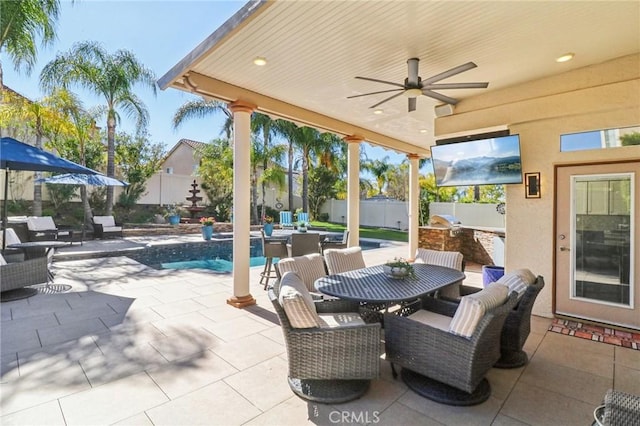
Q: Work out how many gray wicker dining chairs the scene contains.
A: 6